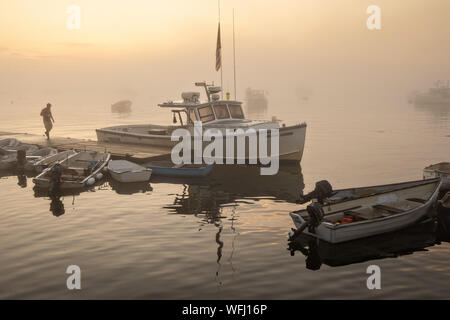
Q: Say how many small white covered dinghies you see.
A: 1